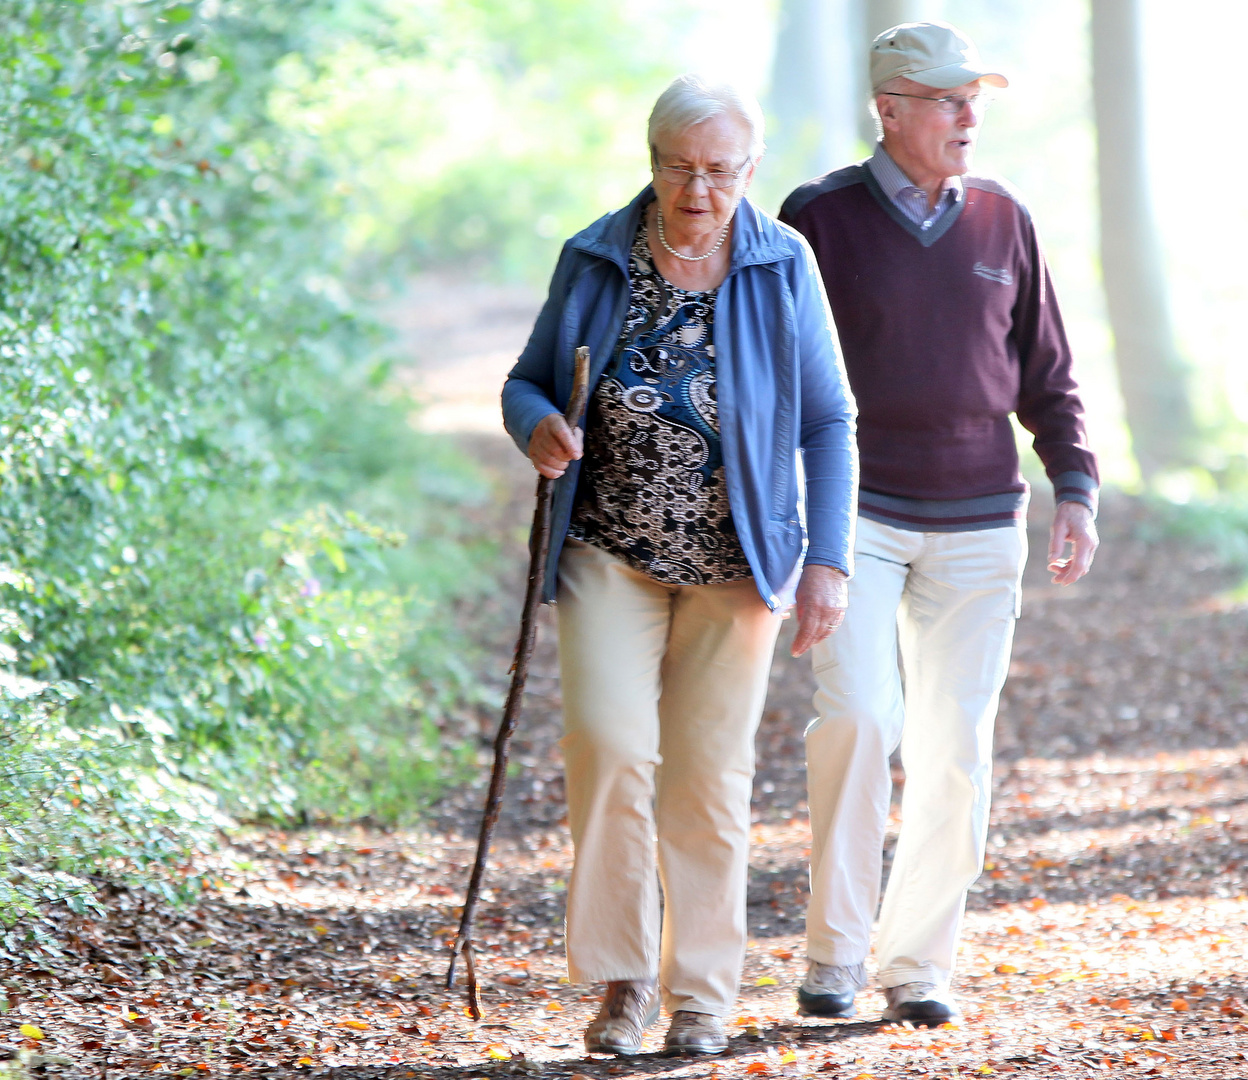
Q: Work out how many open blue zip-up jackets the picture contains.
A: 1